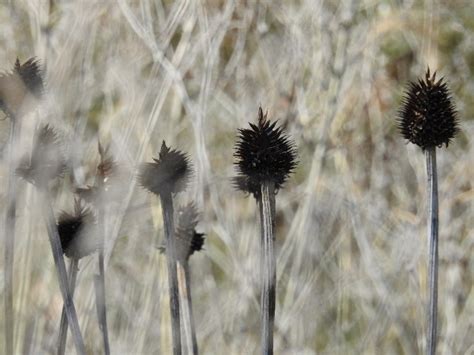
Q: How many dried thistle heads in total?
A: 8